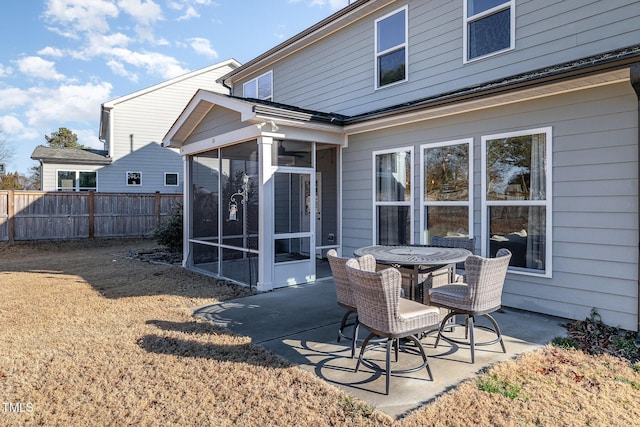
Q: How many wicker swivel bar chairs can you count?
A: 4